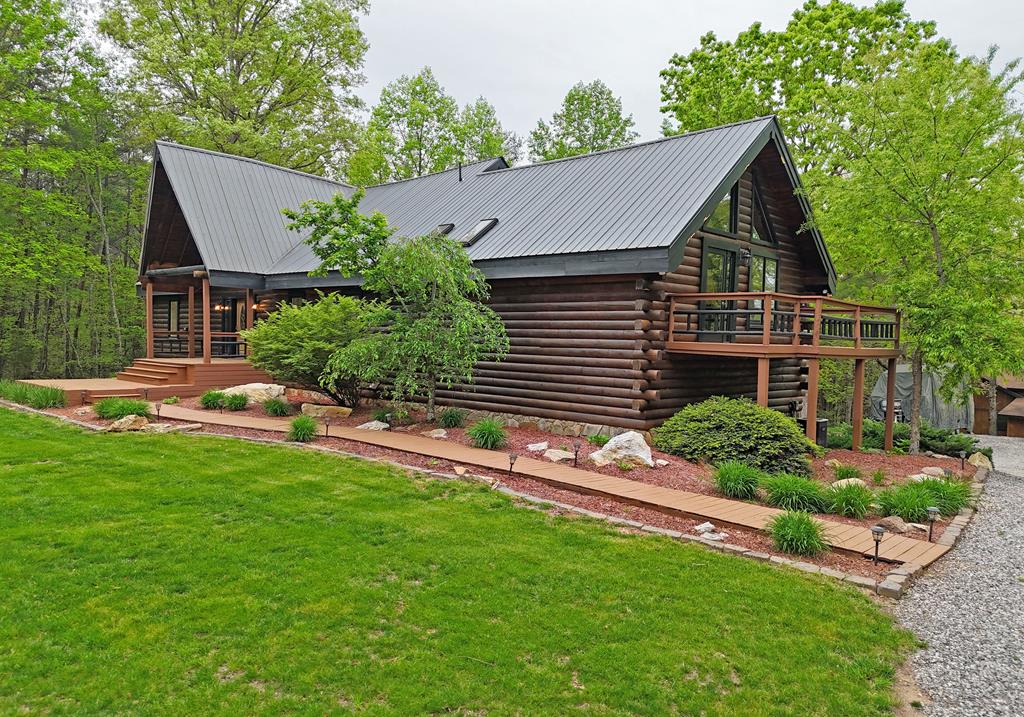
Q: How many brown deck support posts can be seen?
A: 4